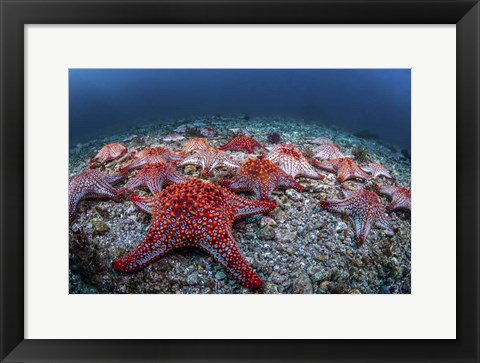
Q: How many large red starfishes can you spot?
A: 1